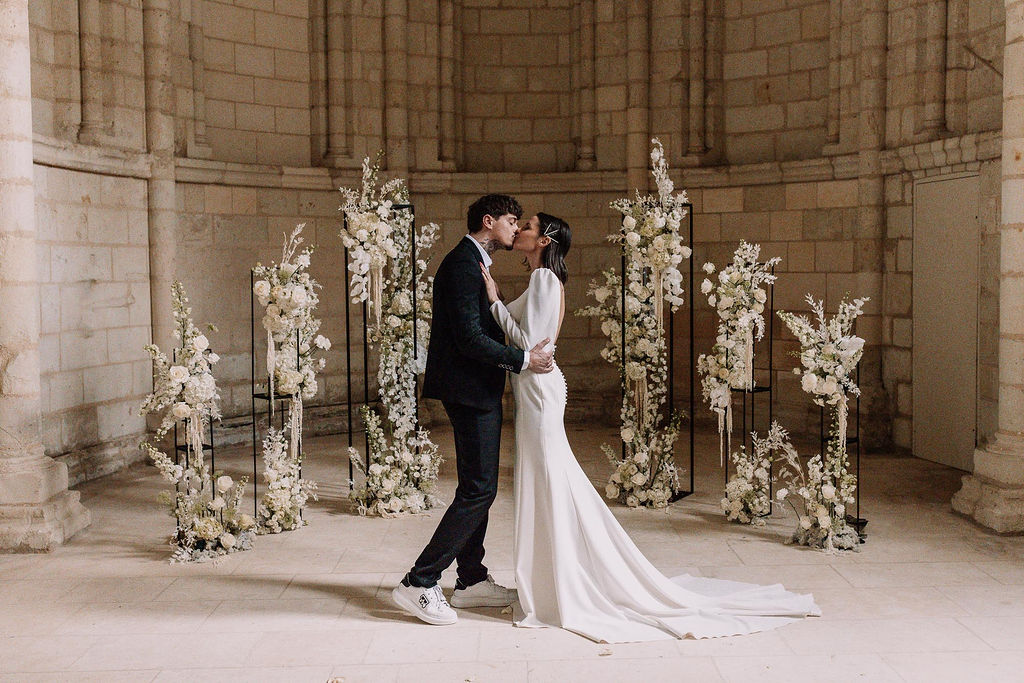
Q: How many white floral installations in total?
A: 6